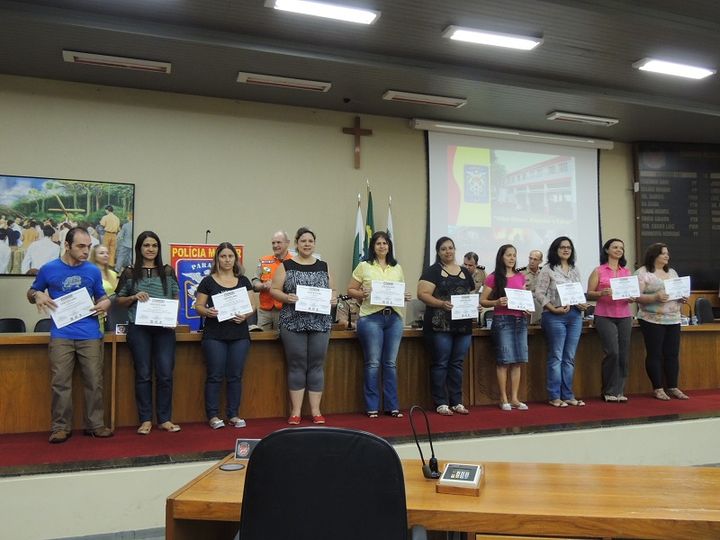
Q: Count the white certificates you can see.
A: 10